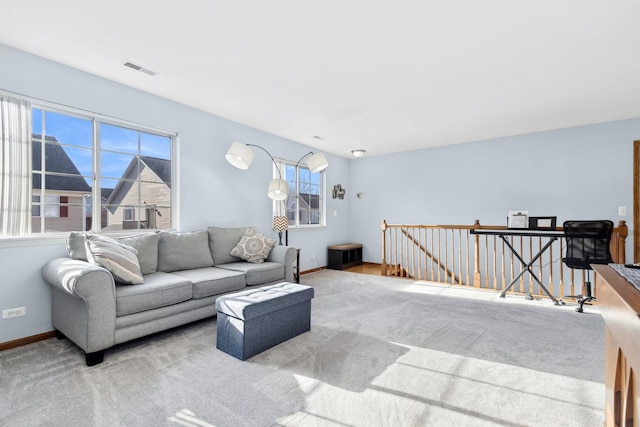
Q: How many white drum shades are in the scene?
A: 3